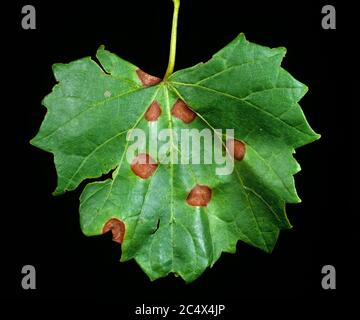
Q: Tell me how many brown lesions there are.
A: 7